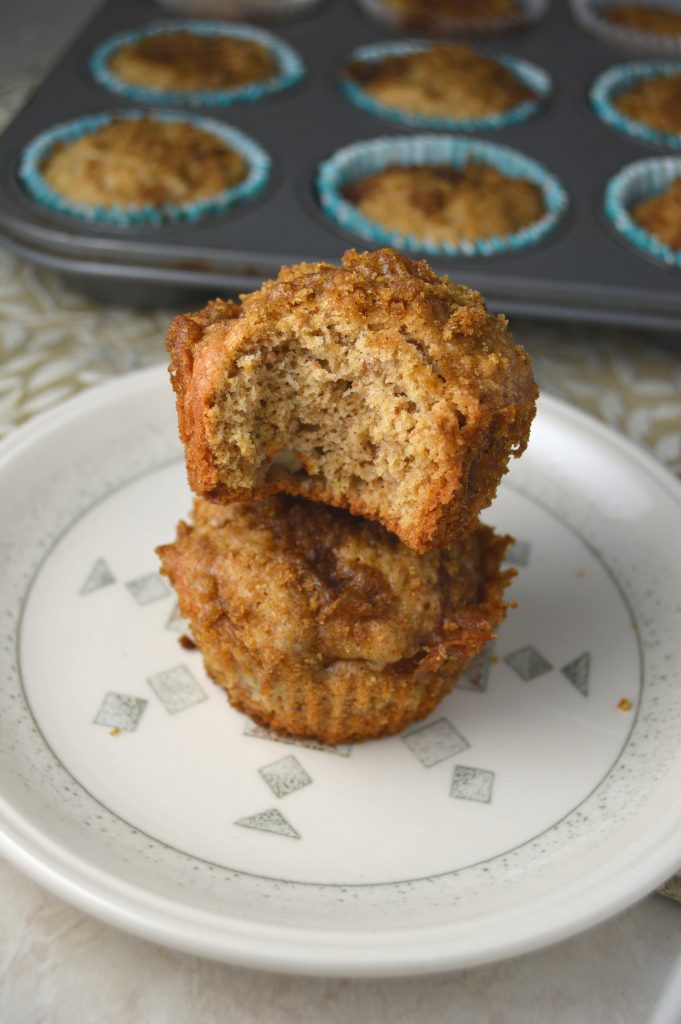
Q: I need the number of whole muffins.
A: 5